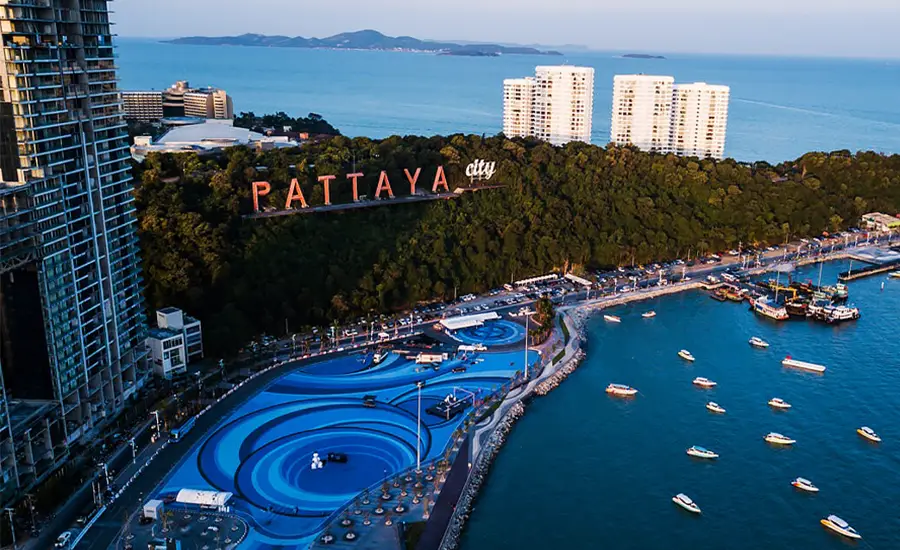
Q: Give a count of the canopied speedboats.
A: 12